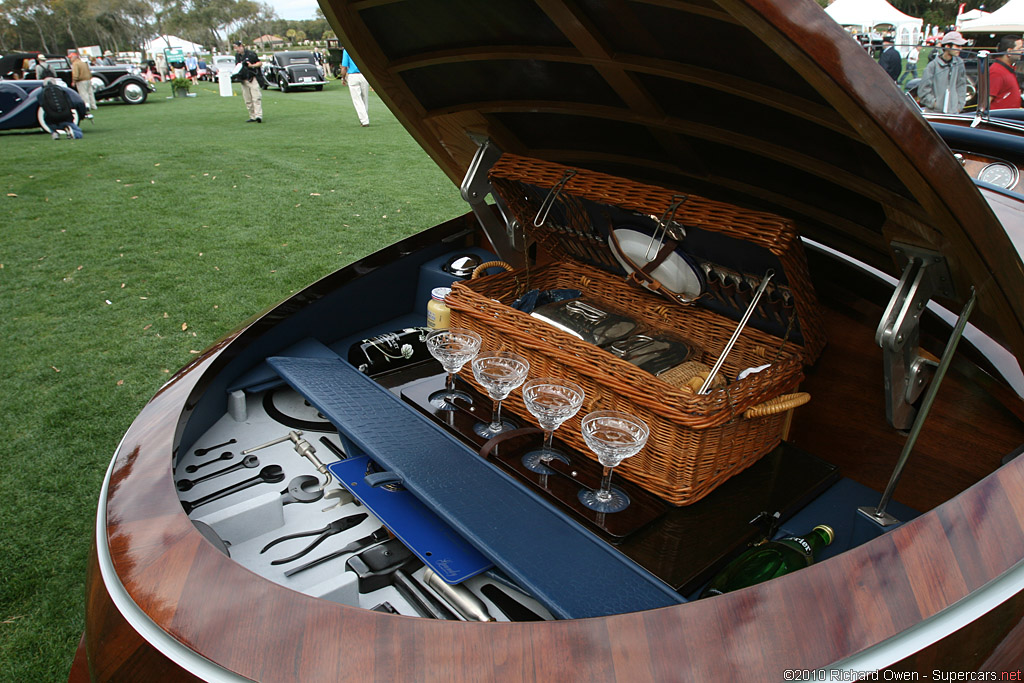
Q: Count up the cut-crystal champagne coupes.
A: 4